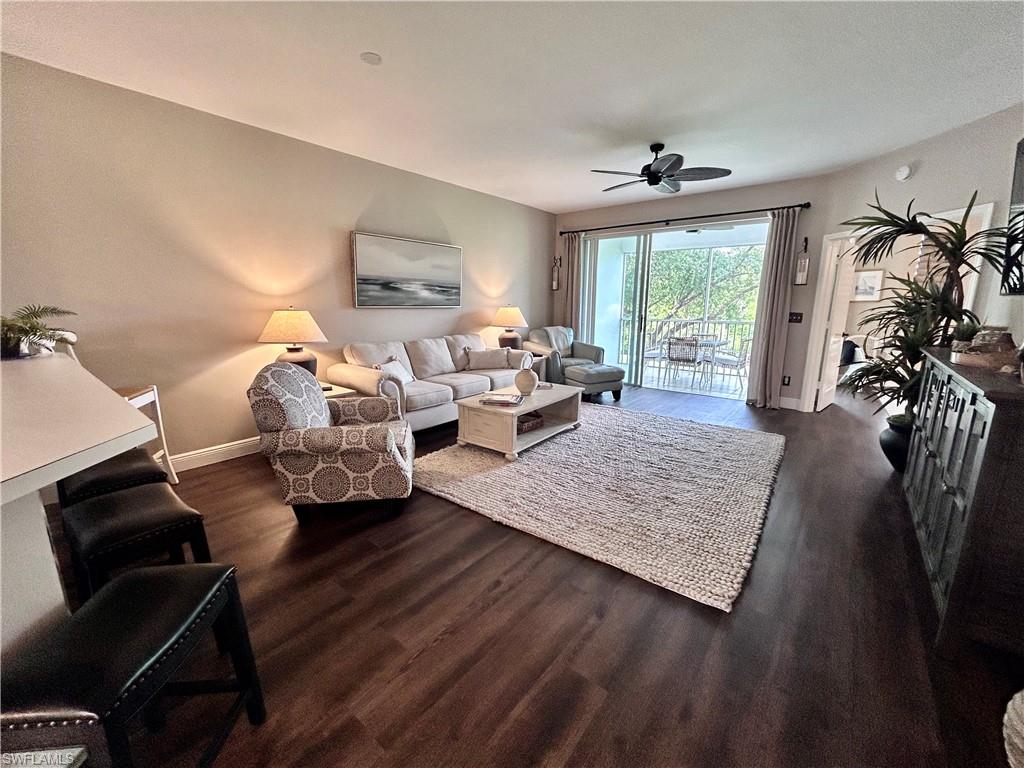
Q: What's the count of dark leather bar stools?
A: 3